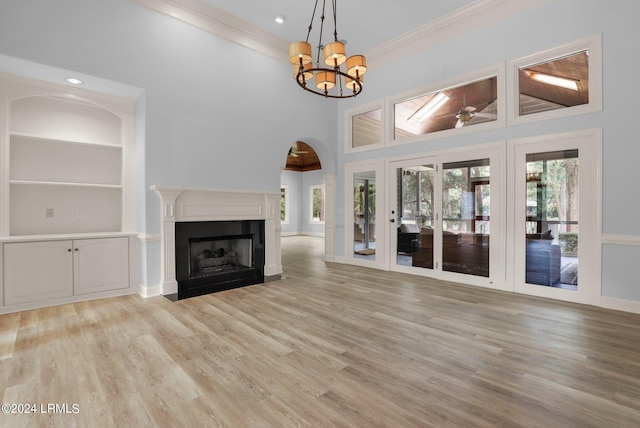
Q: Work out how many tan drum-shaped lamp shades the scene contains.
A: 6